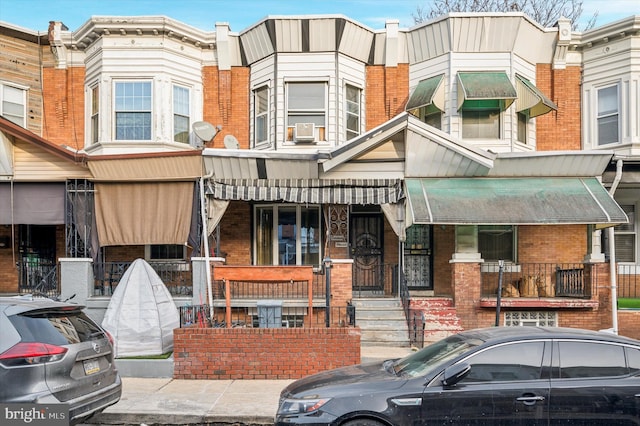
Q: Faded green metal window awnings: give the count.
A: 3